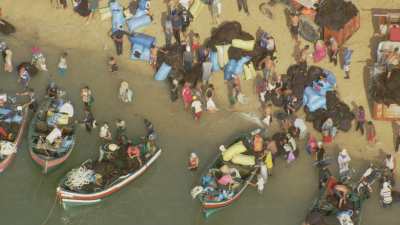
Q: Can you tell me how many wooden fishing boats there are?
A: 5